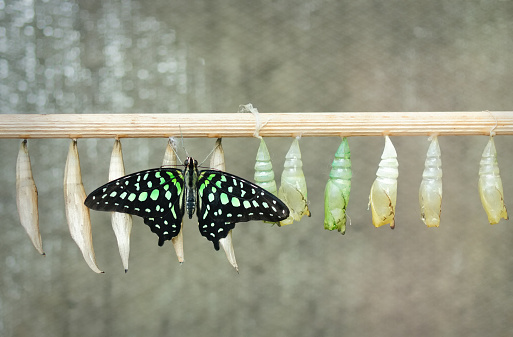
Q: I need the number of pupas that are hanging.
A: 11